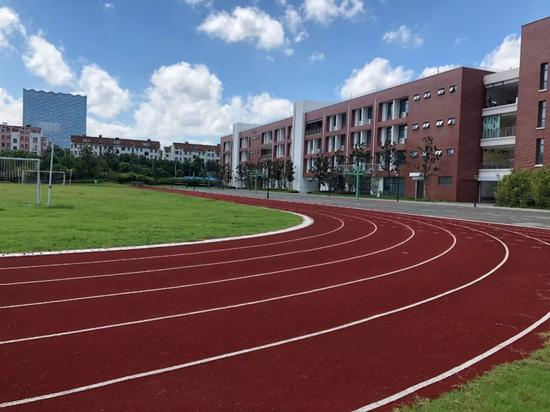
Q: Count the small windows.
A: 12